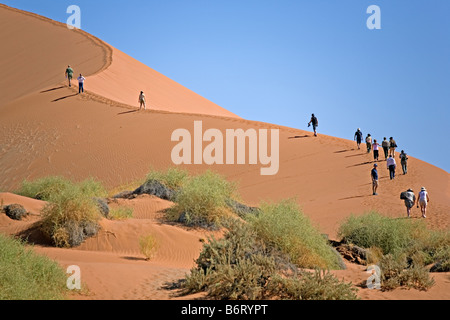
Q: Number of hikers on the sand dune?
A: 14